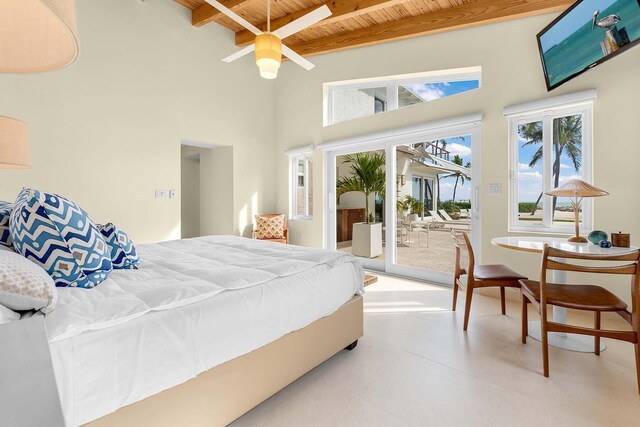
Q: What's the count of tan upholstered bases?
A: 1